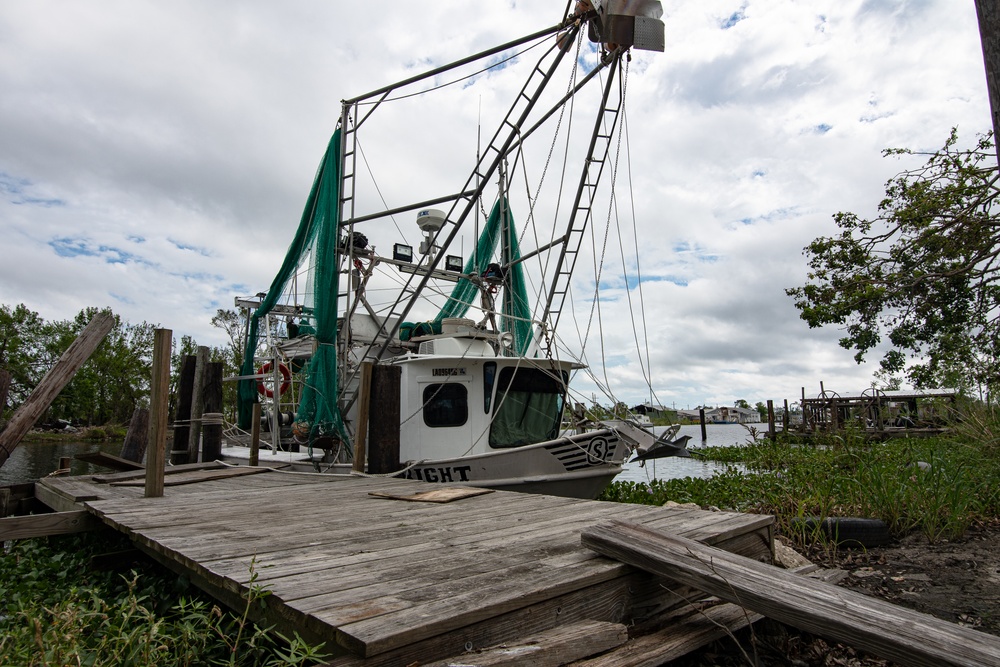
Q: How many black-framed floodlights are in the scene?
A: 2